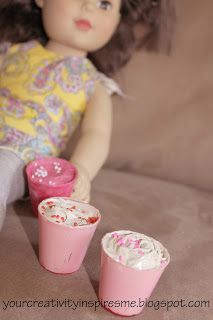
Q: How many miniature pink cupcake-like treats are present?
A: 3